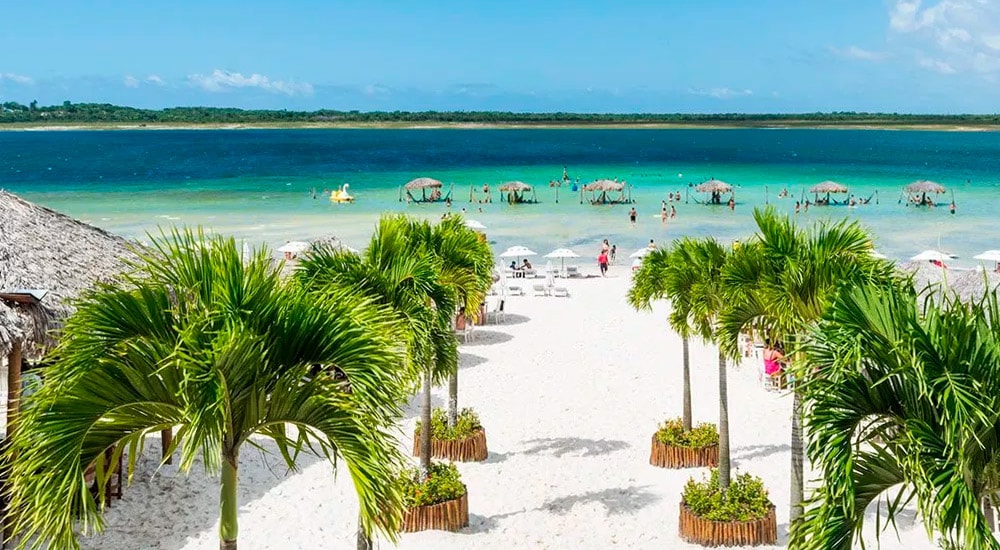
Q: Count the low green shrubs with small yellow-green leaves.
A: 4